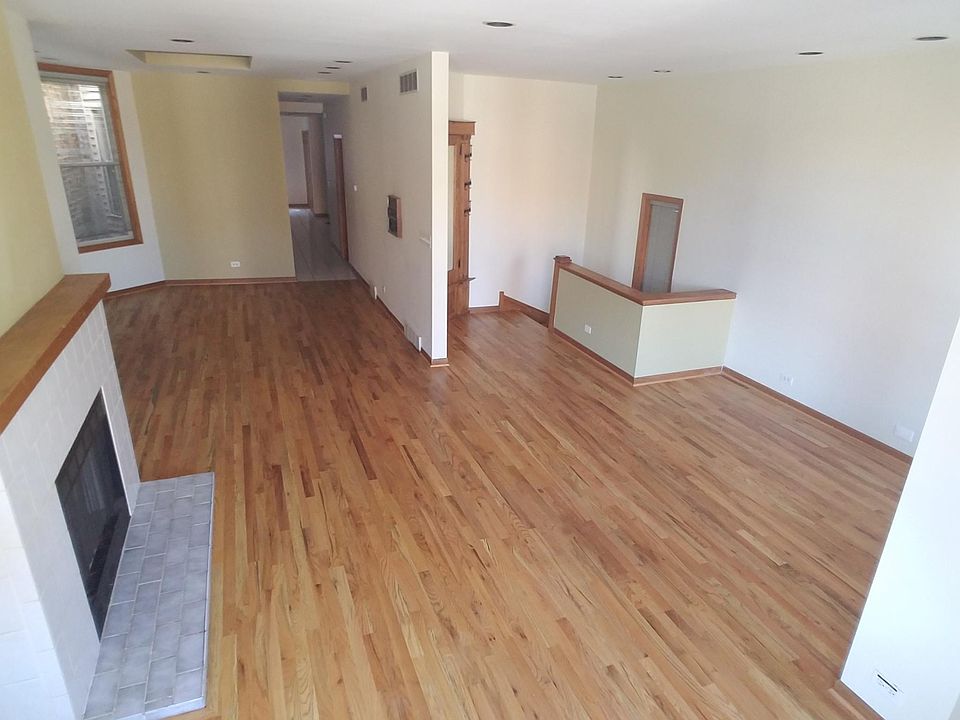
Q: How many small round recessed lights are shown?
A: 10